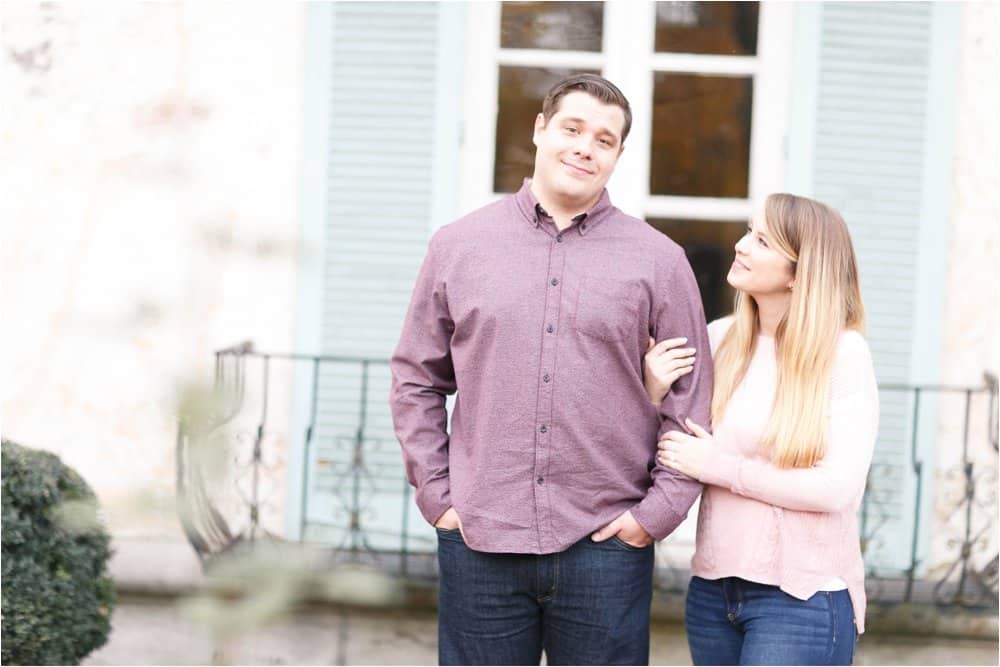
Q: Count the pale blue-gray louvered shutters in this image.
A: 2